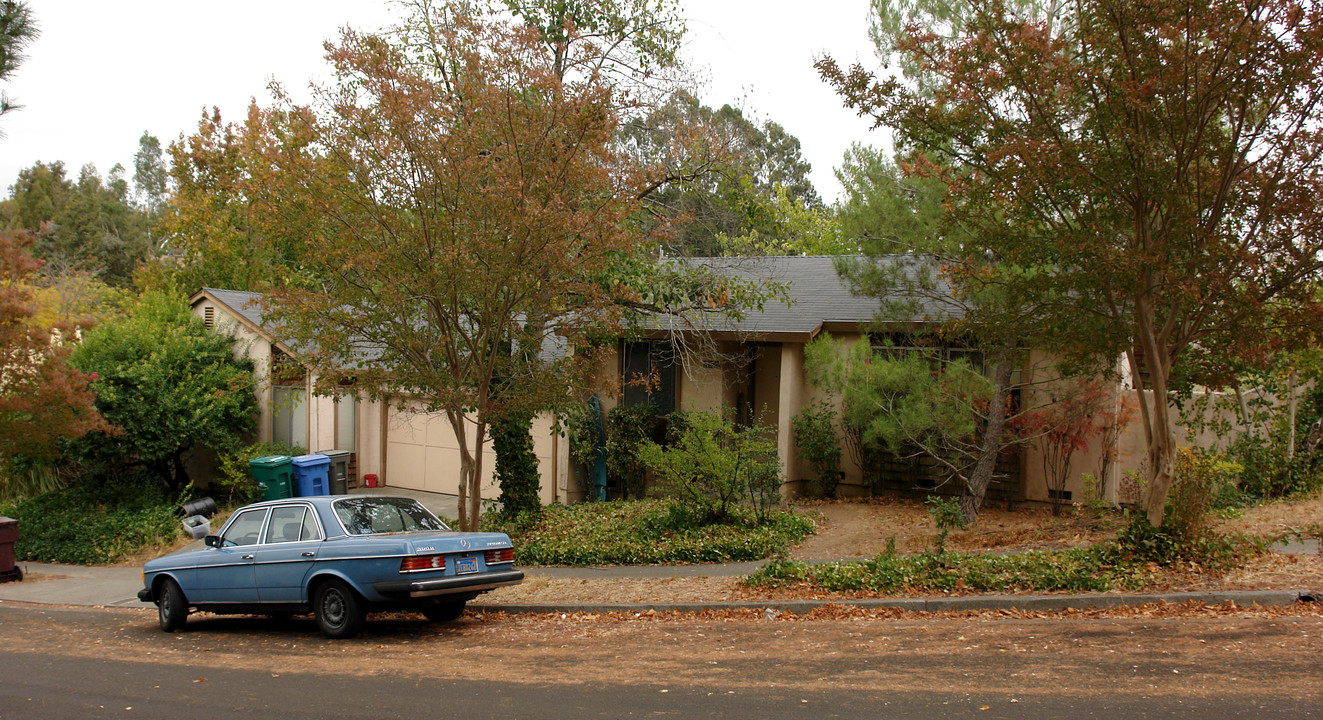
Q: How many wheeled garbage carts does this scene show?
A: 4